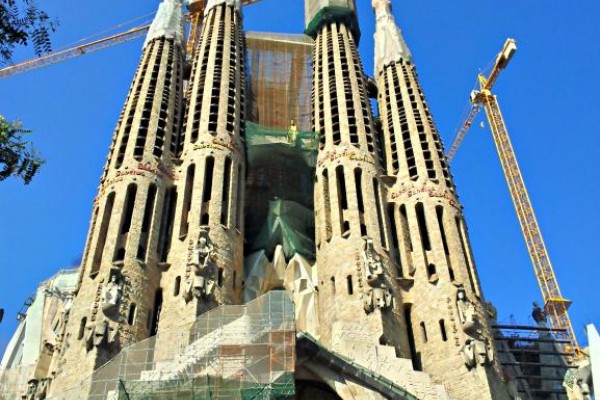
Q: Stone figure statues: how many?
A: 4